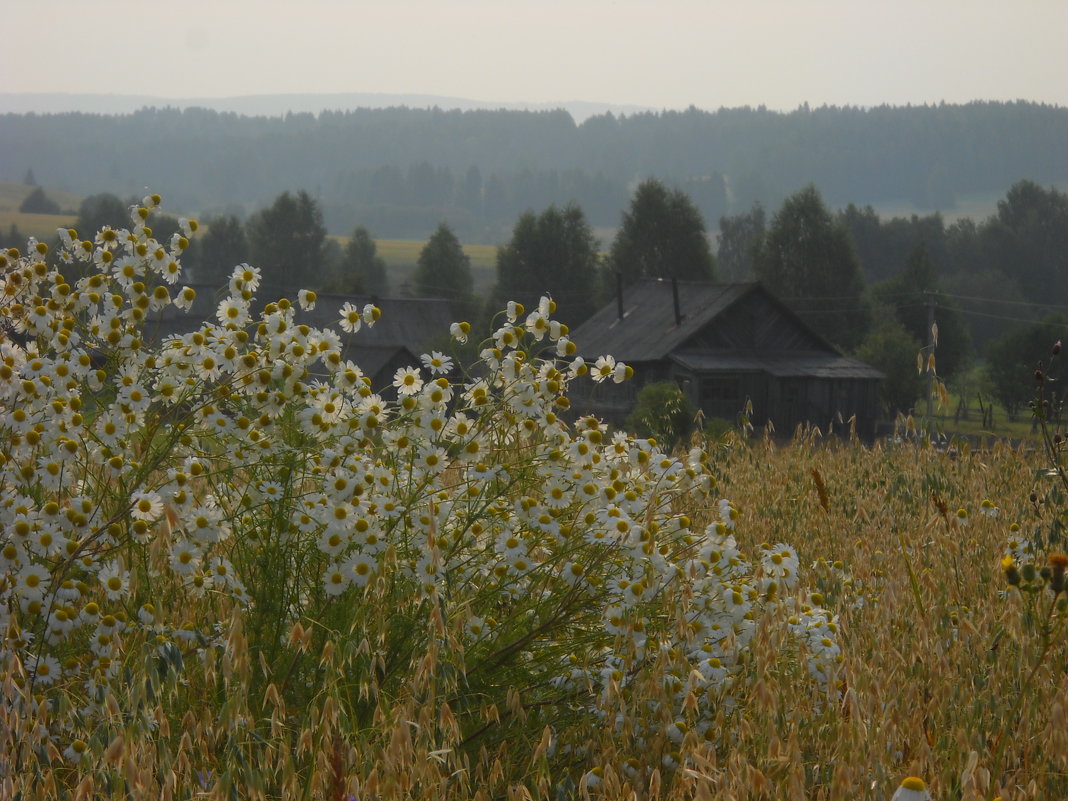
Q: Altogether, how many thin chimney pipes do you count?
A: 2